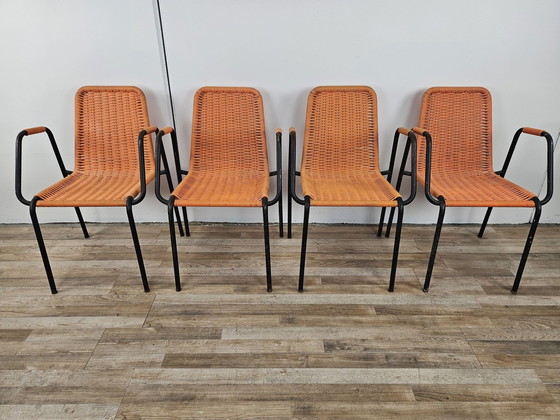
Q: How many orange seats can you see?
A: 4